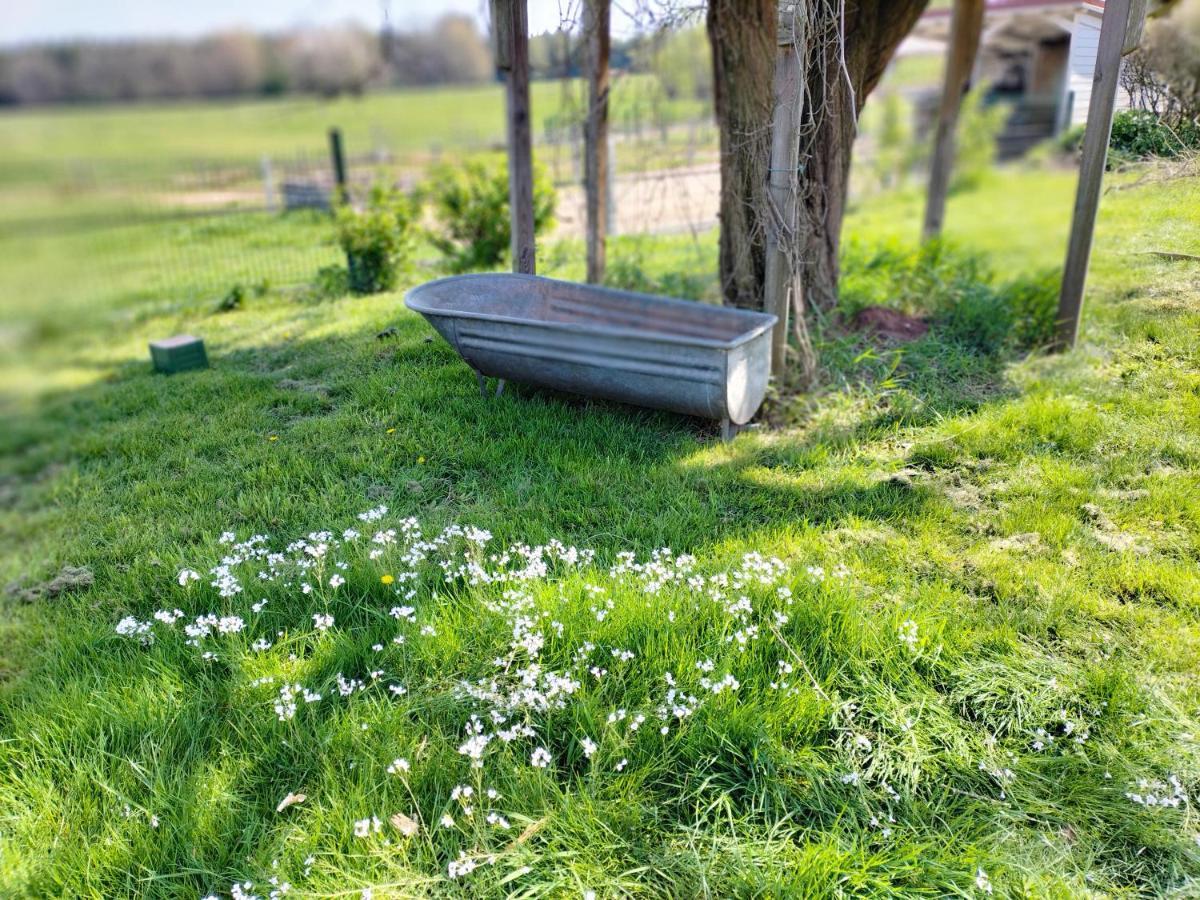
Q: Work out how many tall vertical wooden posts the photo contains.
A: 5